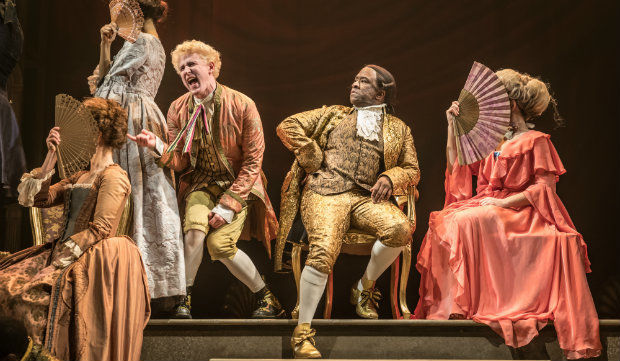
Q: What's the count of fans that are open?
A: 3